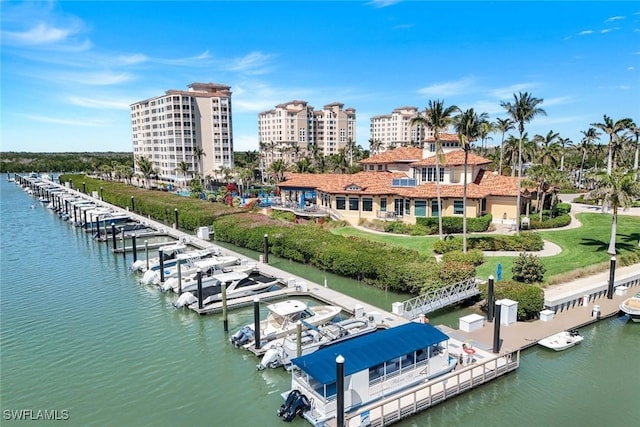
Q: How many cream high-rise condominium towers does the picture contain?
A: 3